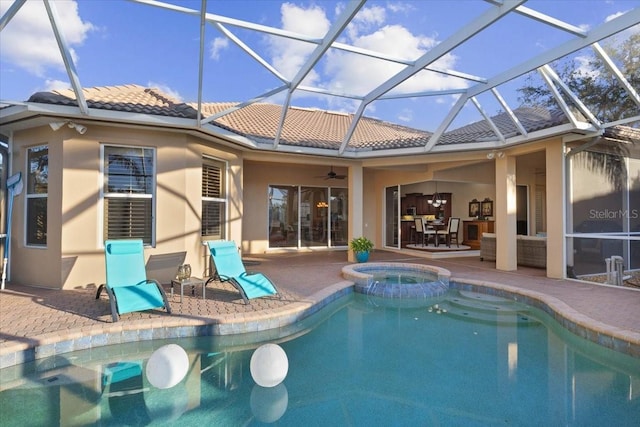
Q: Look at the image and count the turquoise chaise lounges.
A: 2